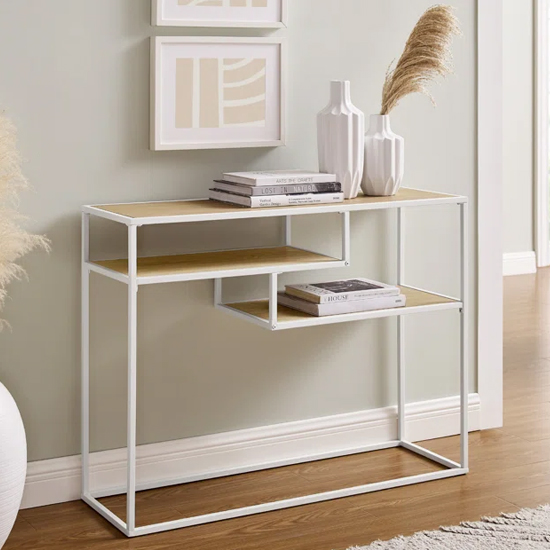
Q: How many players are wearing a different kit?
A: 0